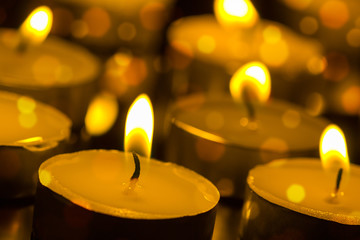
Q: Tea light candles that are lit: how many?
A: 5